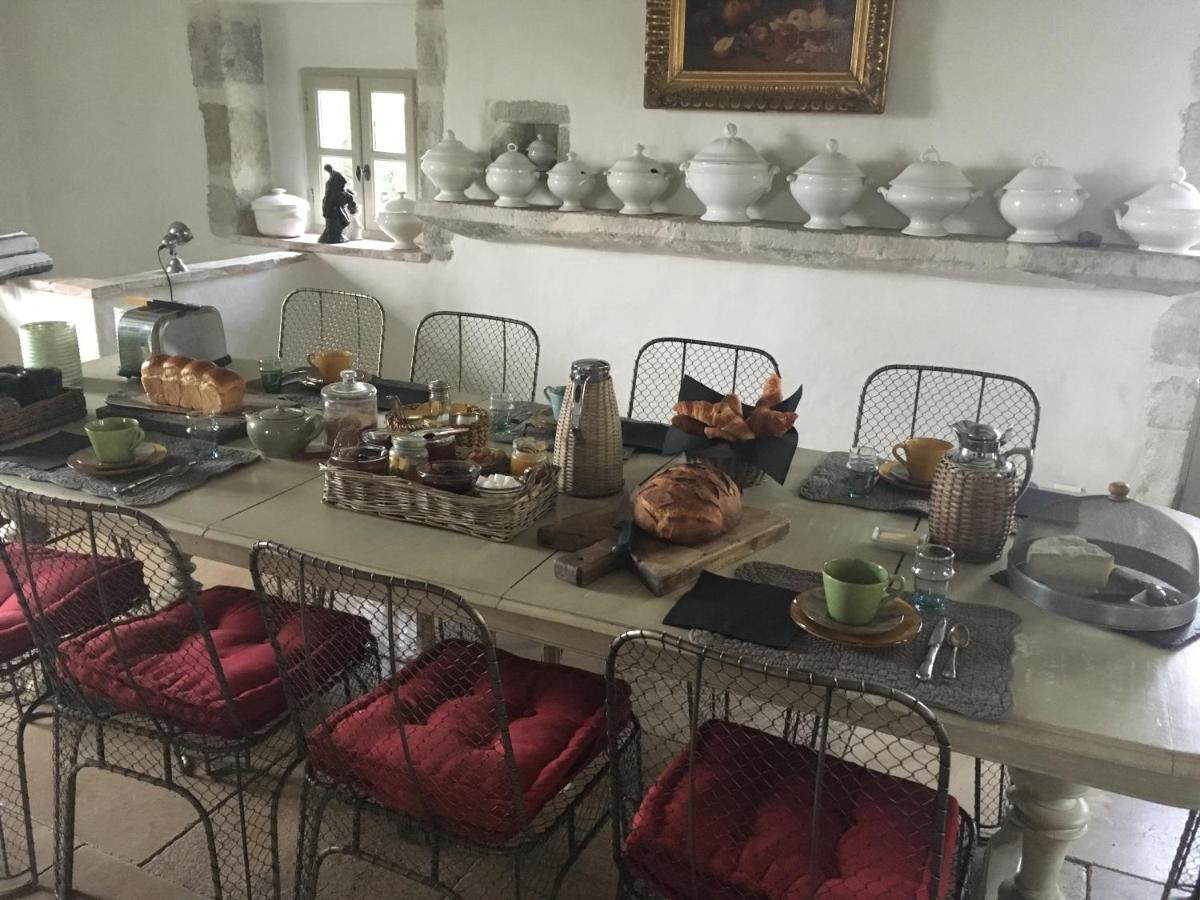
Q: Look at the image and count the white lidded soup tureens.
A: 12